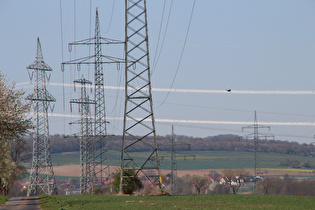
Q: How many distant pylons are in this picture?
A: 2